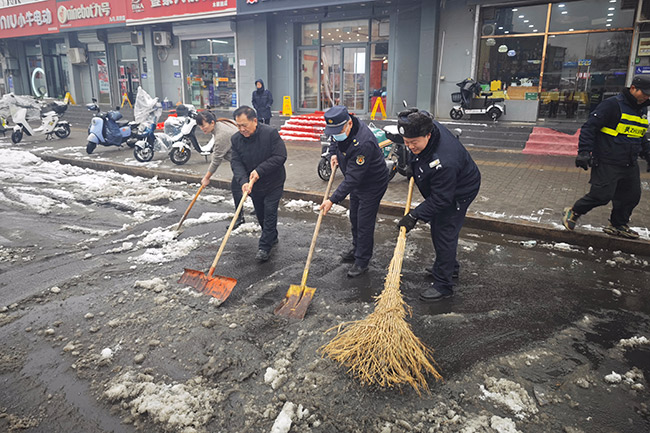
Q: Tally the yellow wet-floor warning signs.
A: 4